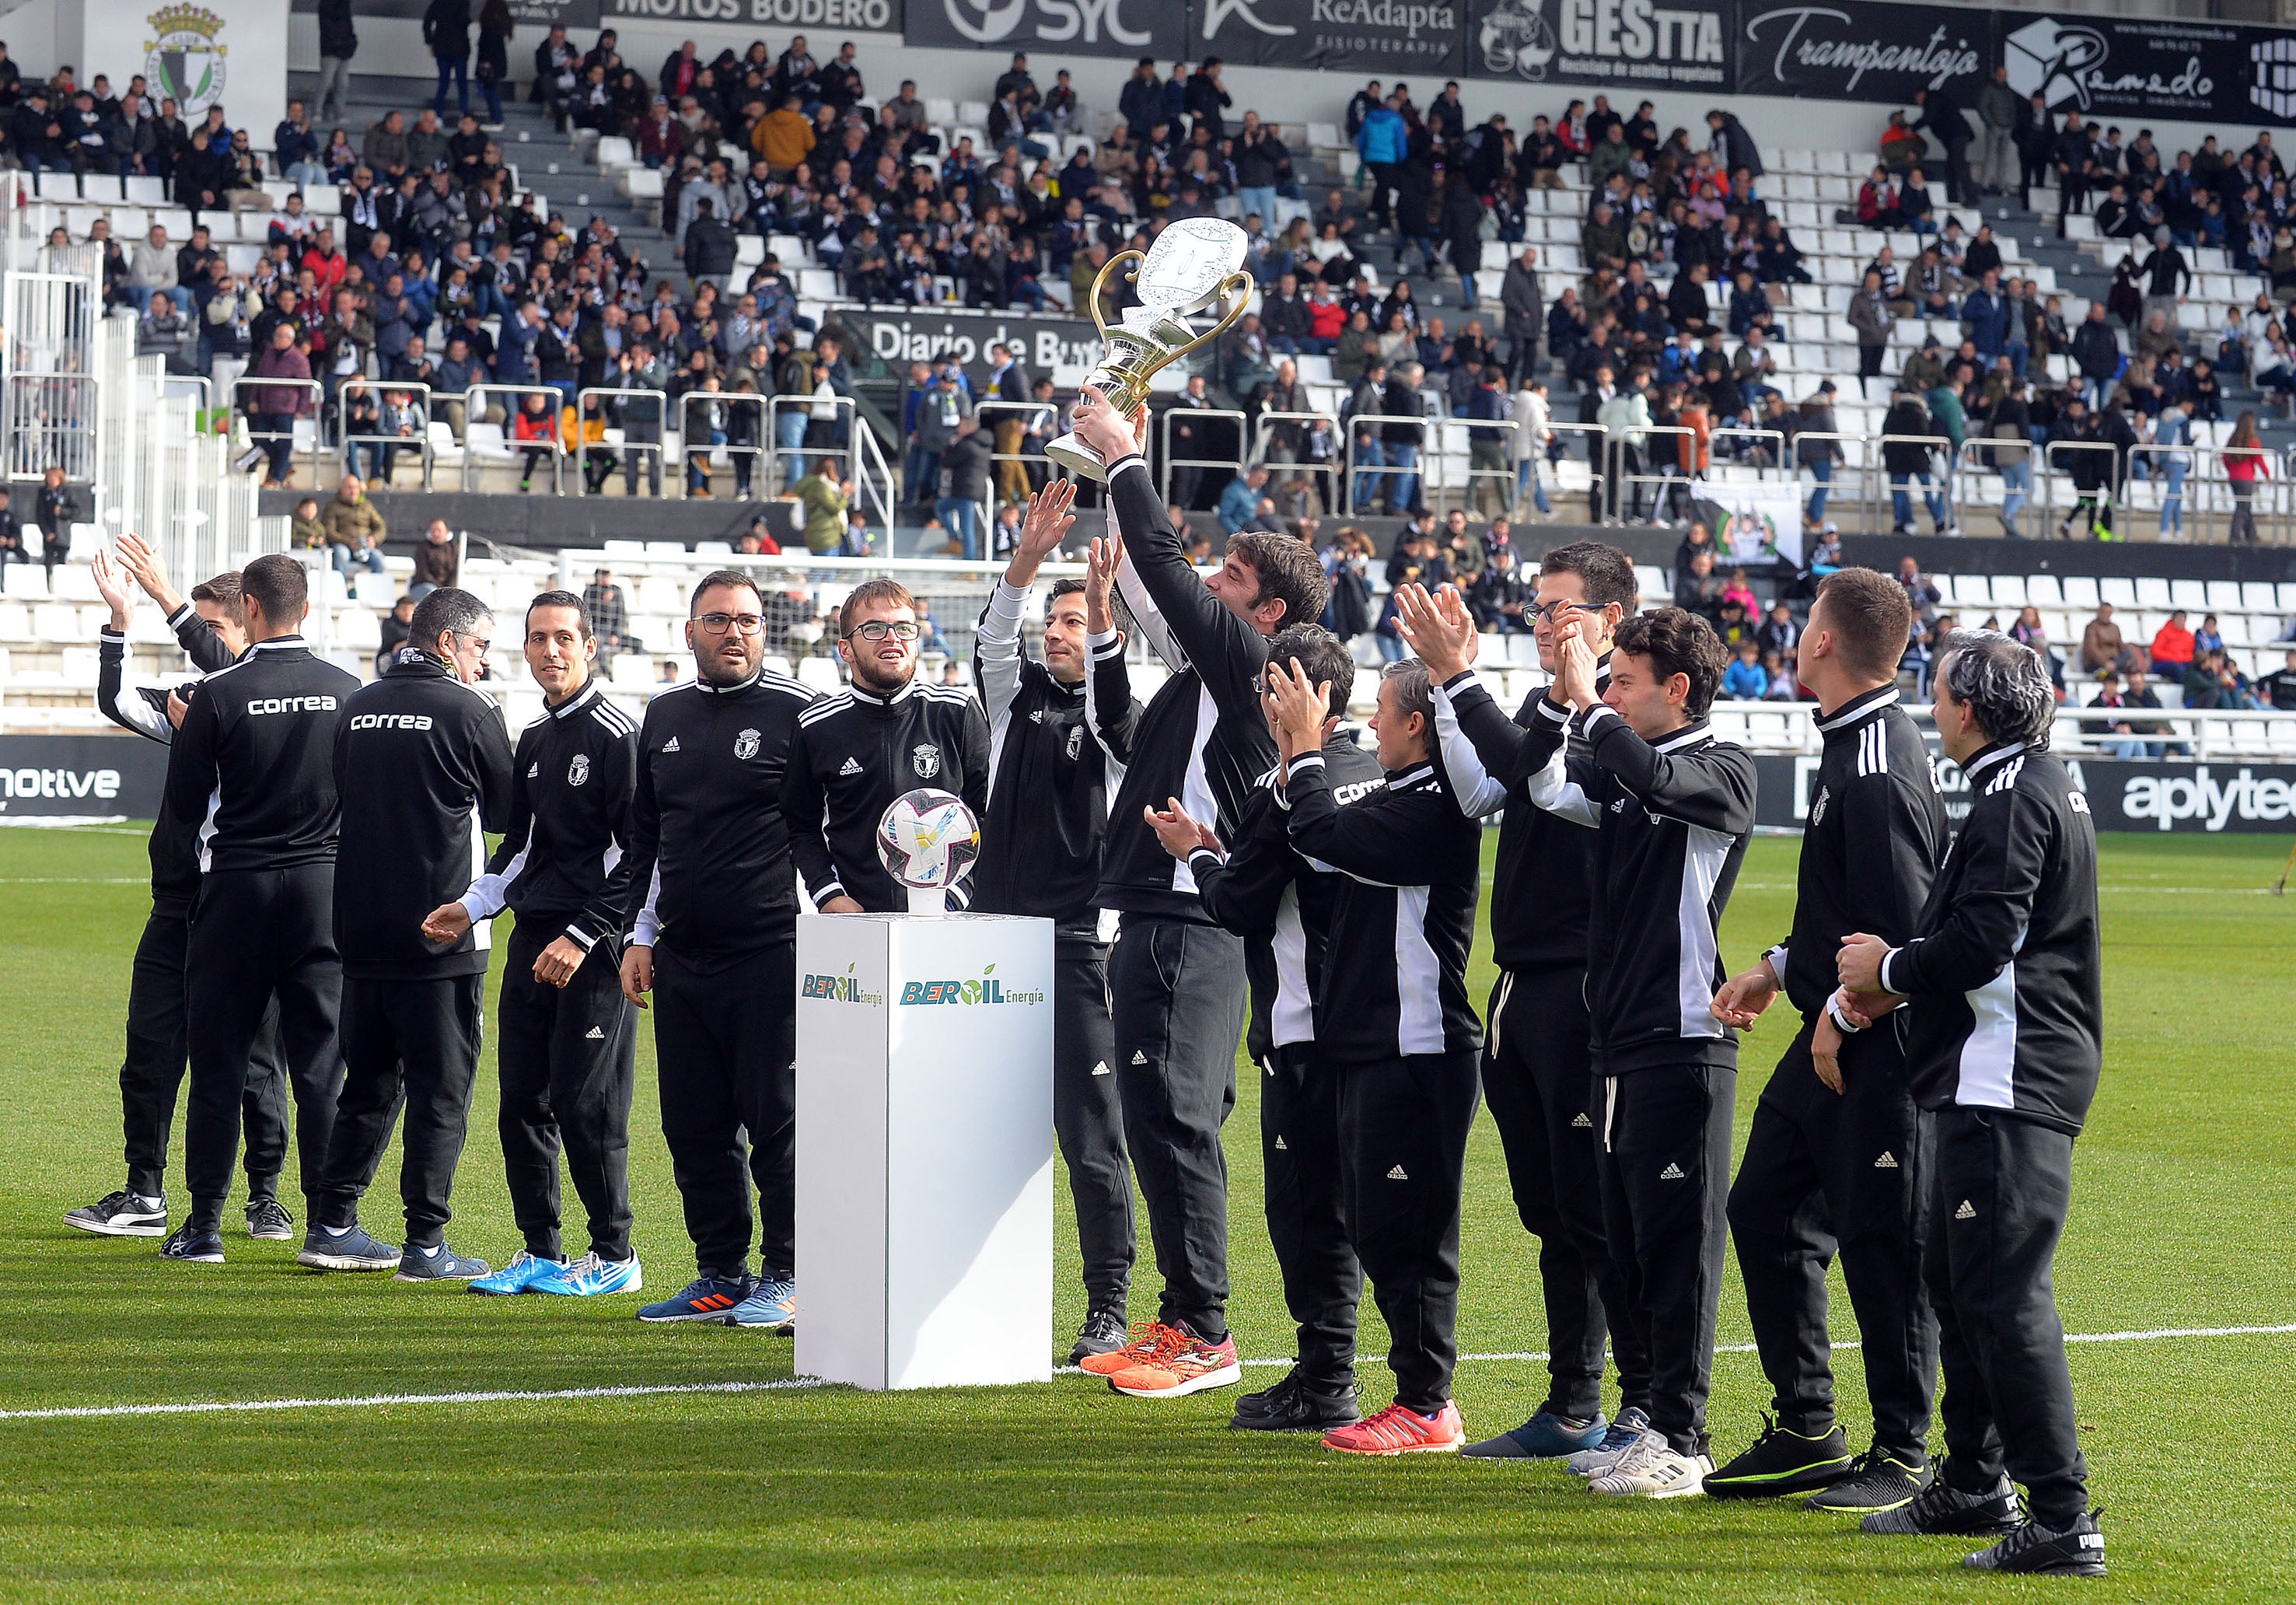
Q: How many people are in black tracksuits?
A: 14